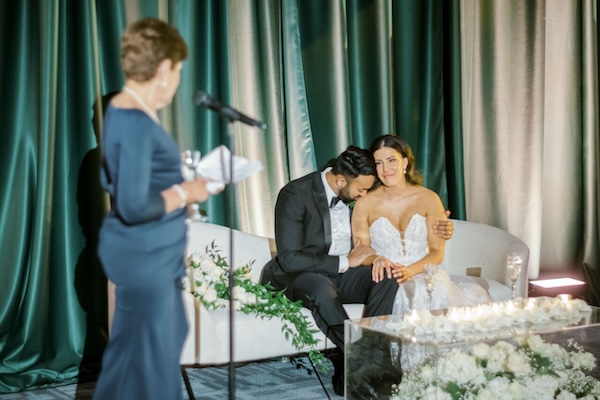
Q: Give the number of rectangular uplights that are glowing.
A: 1